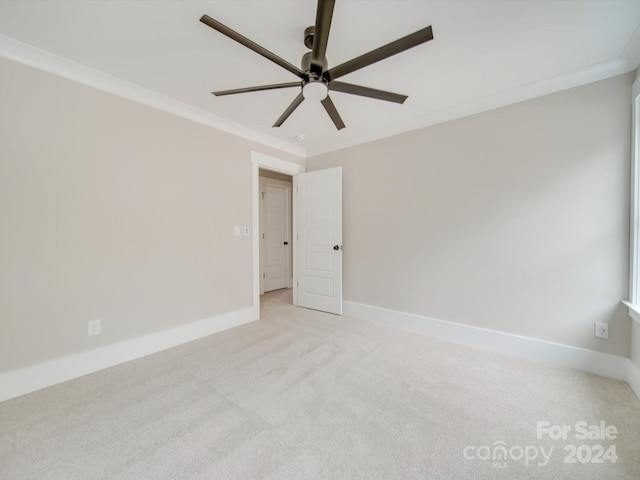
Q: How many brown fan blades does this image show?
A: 7